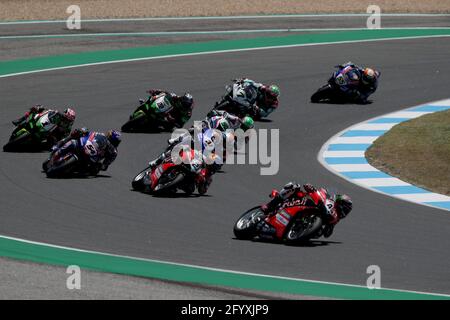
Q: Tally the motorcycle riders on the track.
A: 9